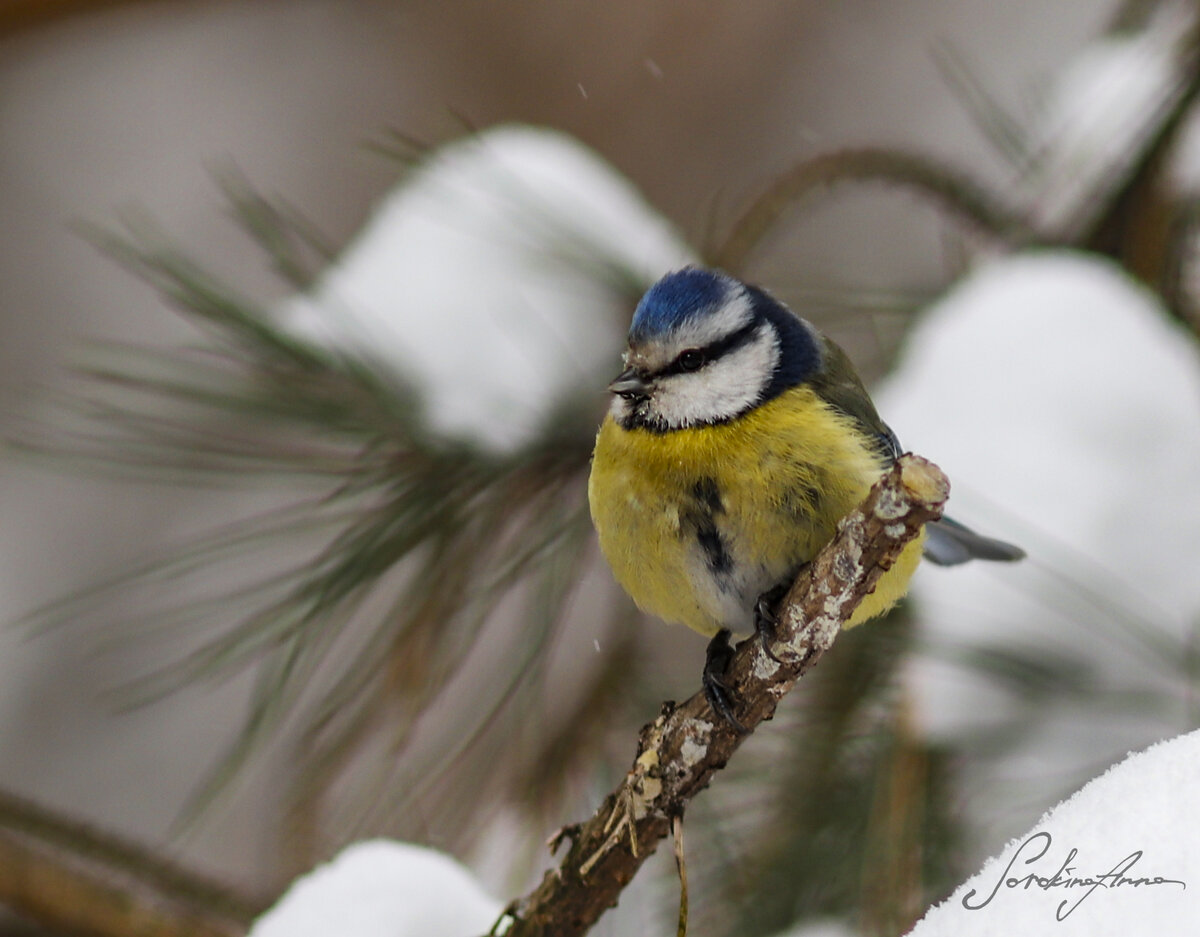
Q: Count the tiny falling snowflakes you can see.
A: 3